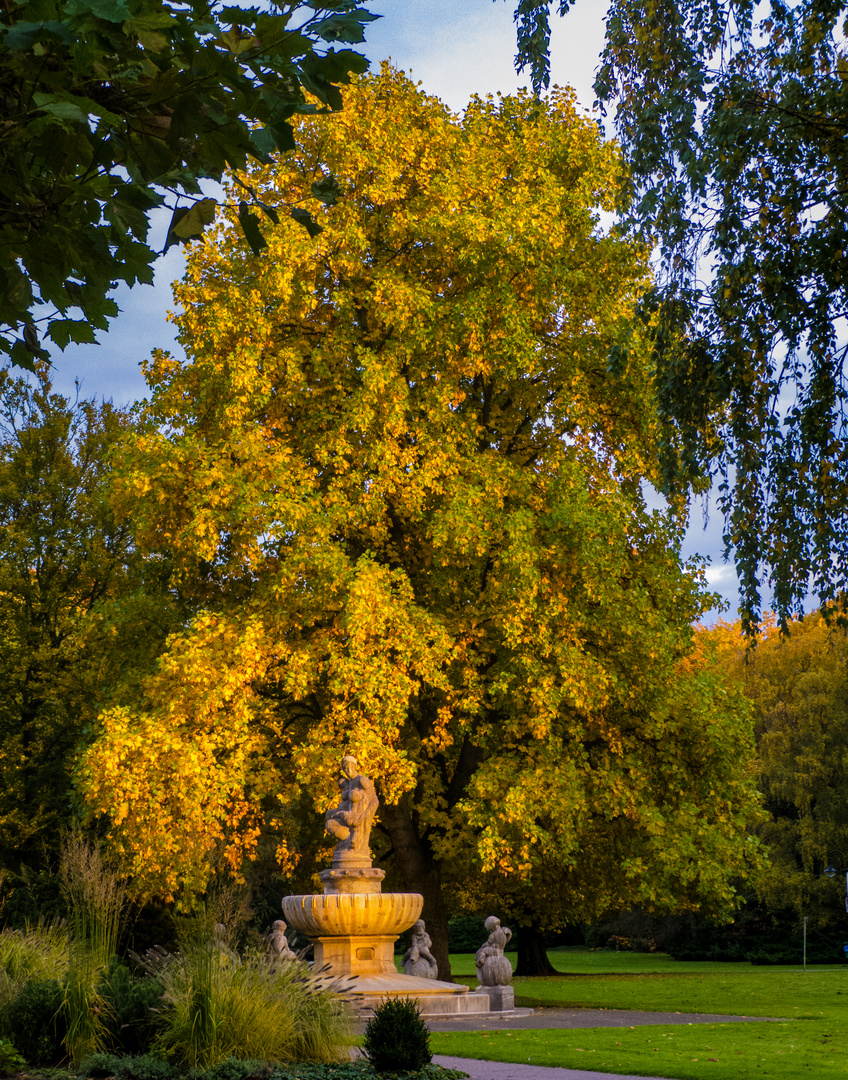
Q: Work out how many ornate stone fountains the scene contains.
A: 1